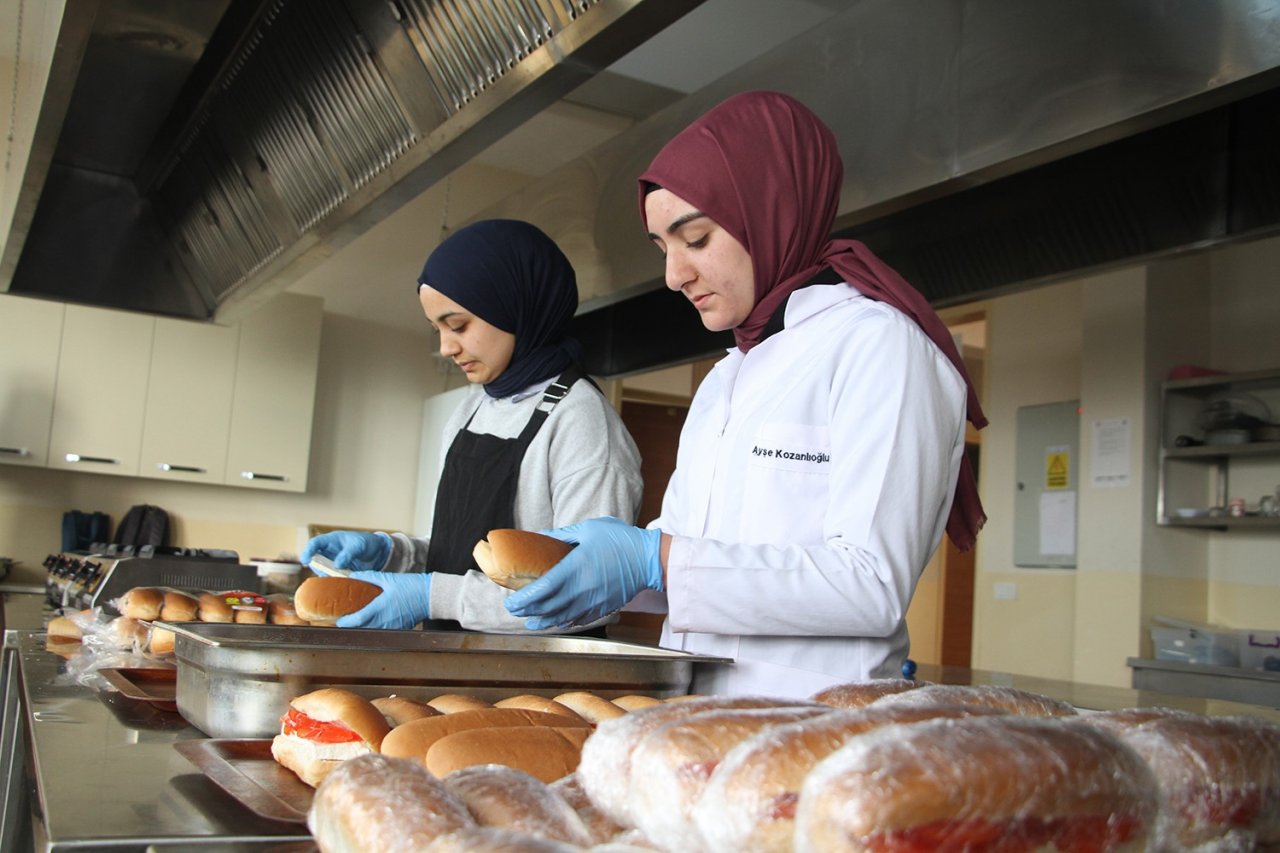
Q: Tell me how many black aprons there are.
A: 1